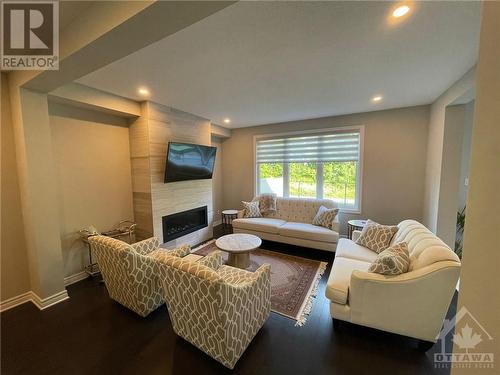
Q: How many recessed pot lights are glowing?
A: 4